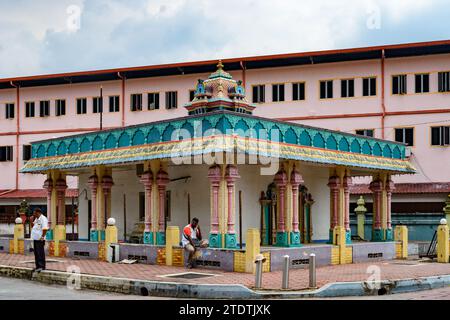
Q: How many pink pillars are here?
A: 14